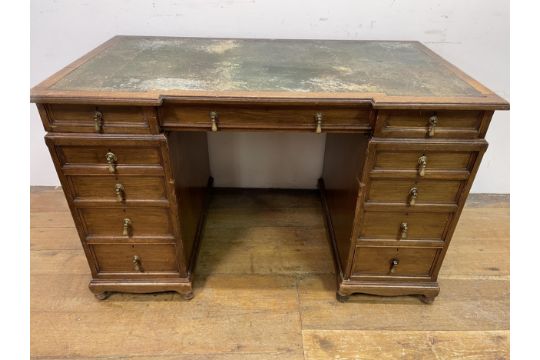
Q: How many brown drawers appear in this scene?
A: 11